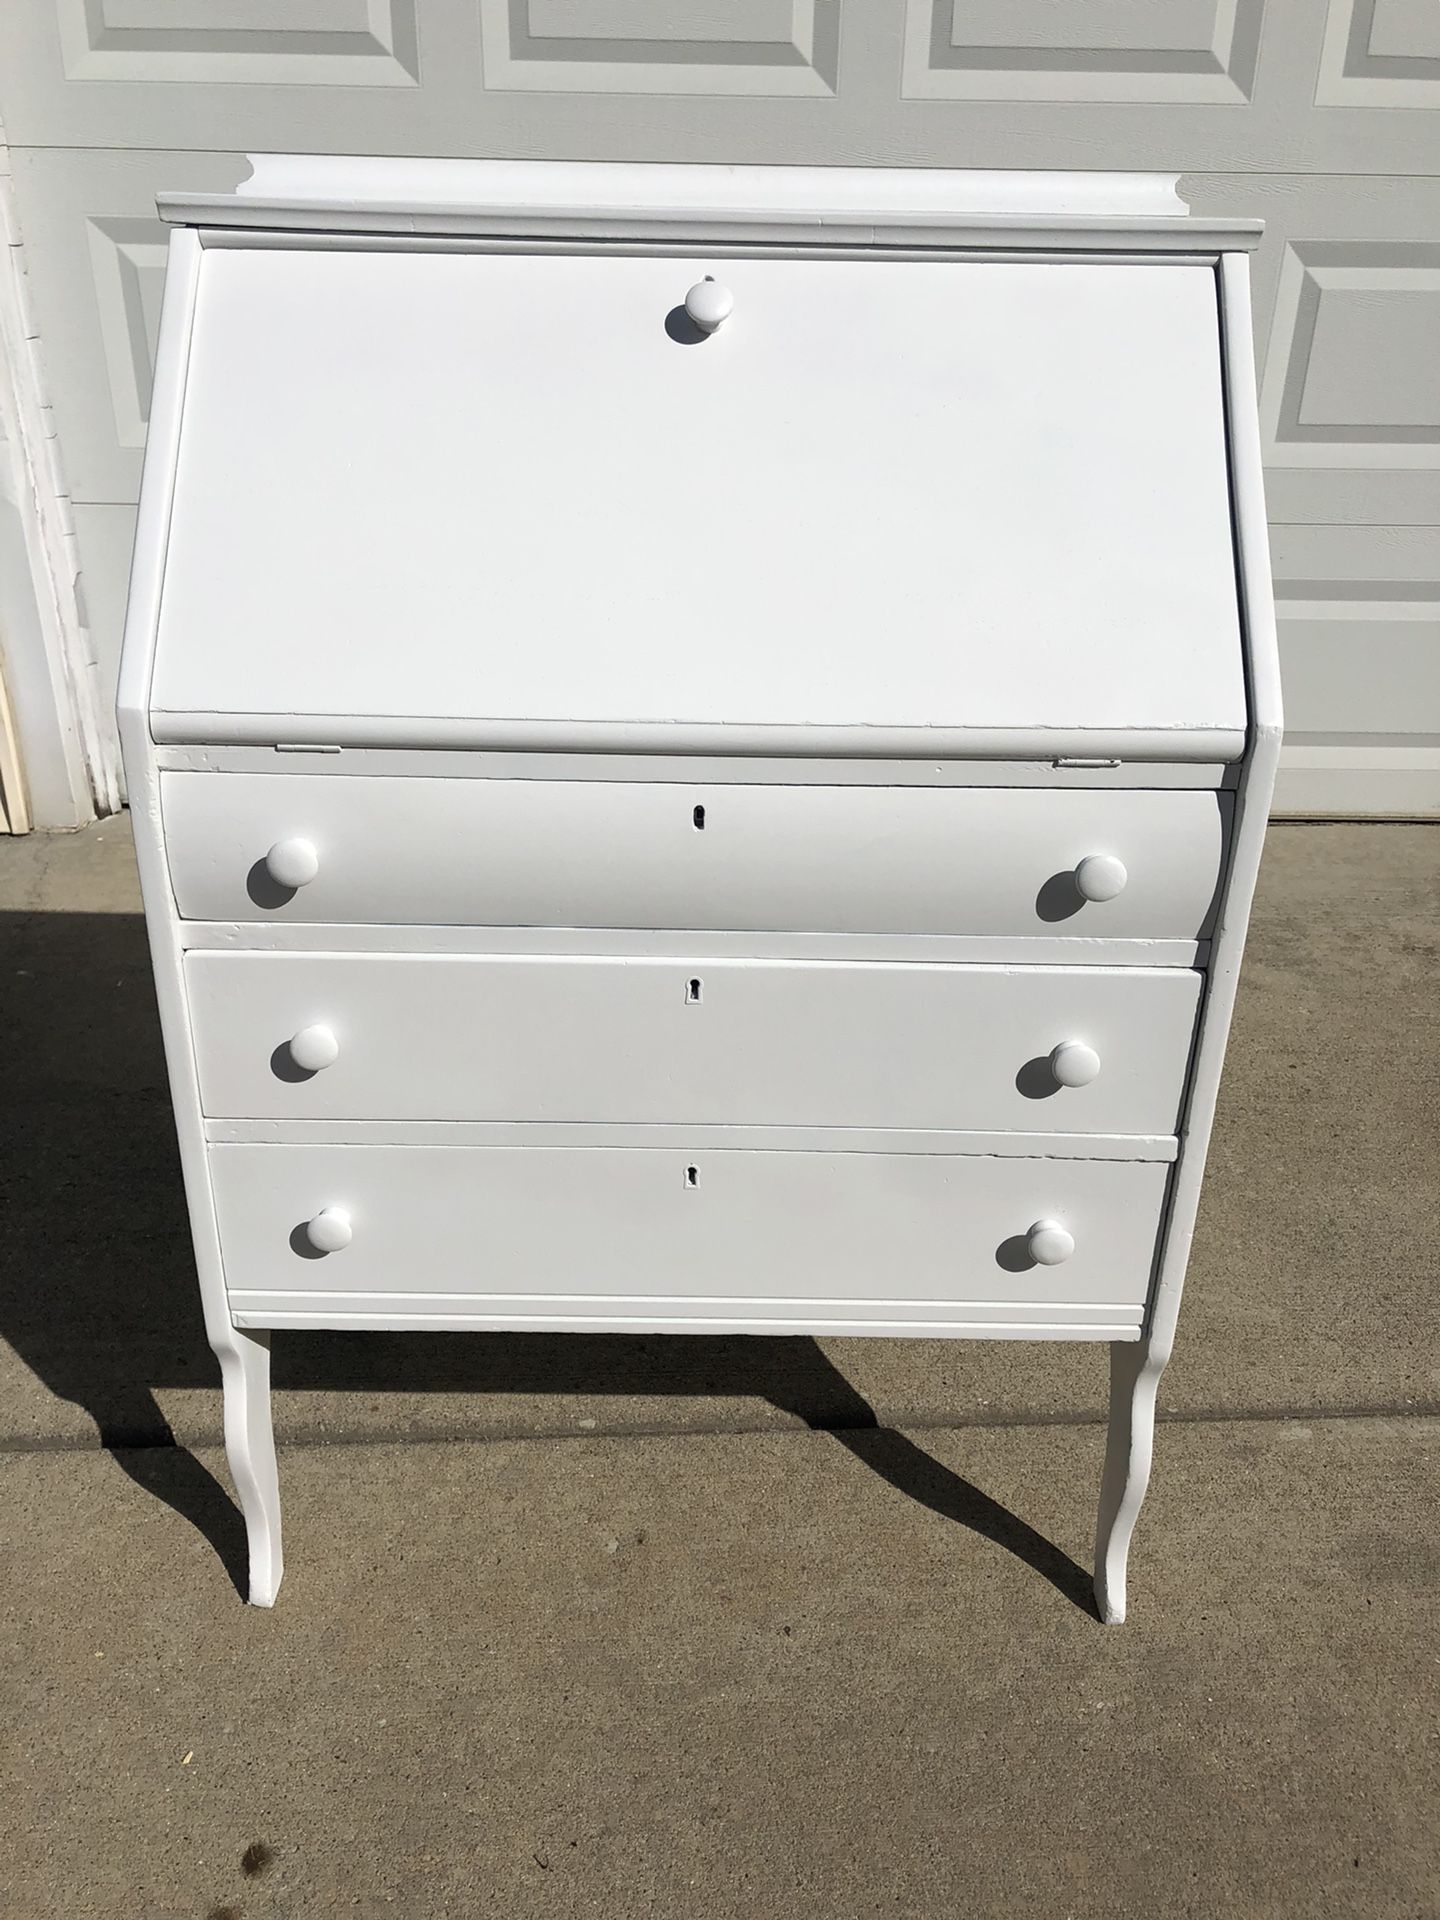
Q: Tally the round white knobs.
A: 7